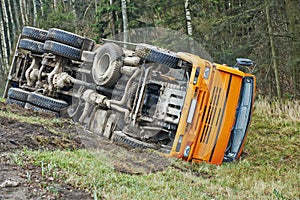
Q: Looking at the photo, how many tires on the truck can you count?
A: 11